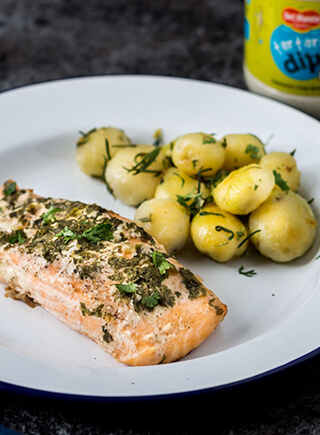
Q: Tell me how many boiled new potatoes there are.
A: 10